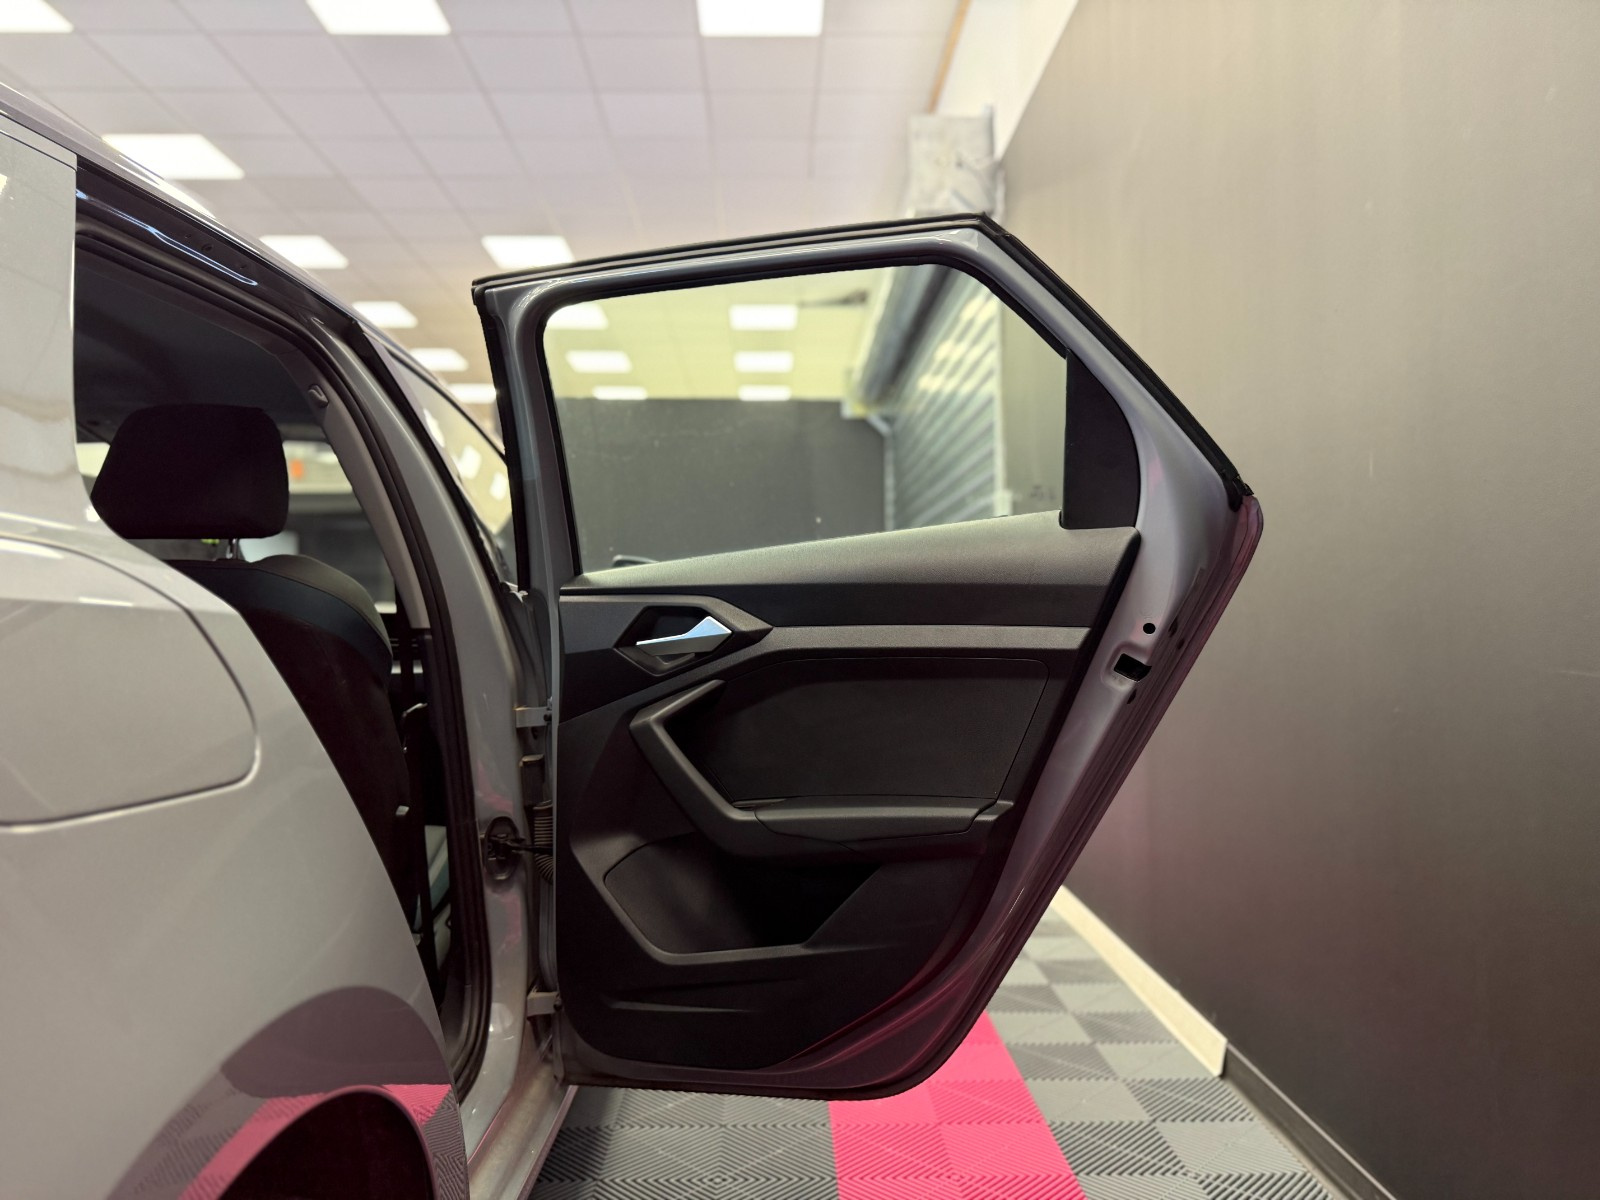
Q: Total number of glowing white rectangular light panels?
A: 15